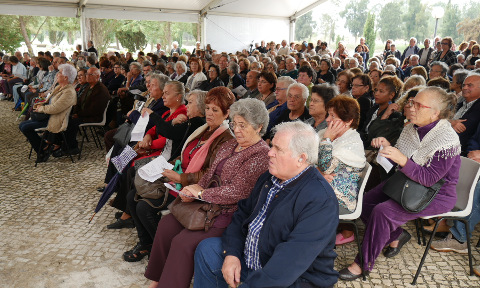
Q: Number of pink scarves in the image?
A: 1